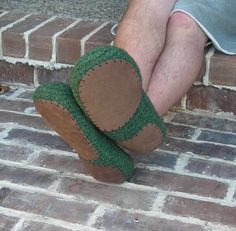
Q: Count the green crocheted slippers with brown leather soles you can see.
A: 2